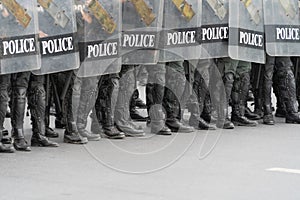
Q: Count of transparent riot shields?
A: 8